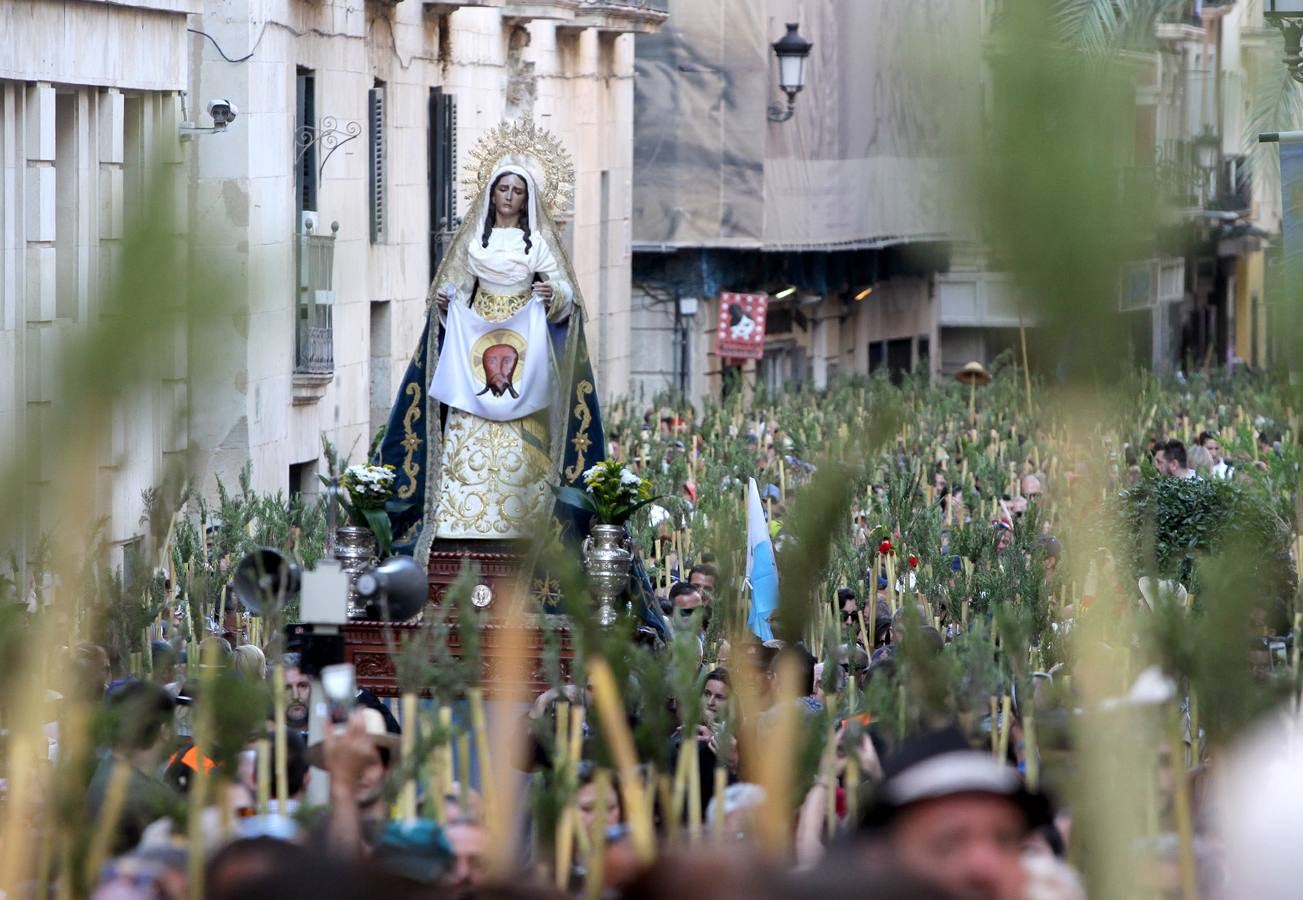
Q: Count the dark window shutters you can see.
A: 3